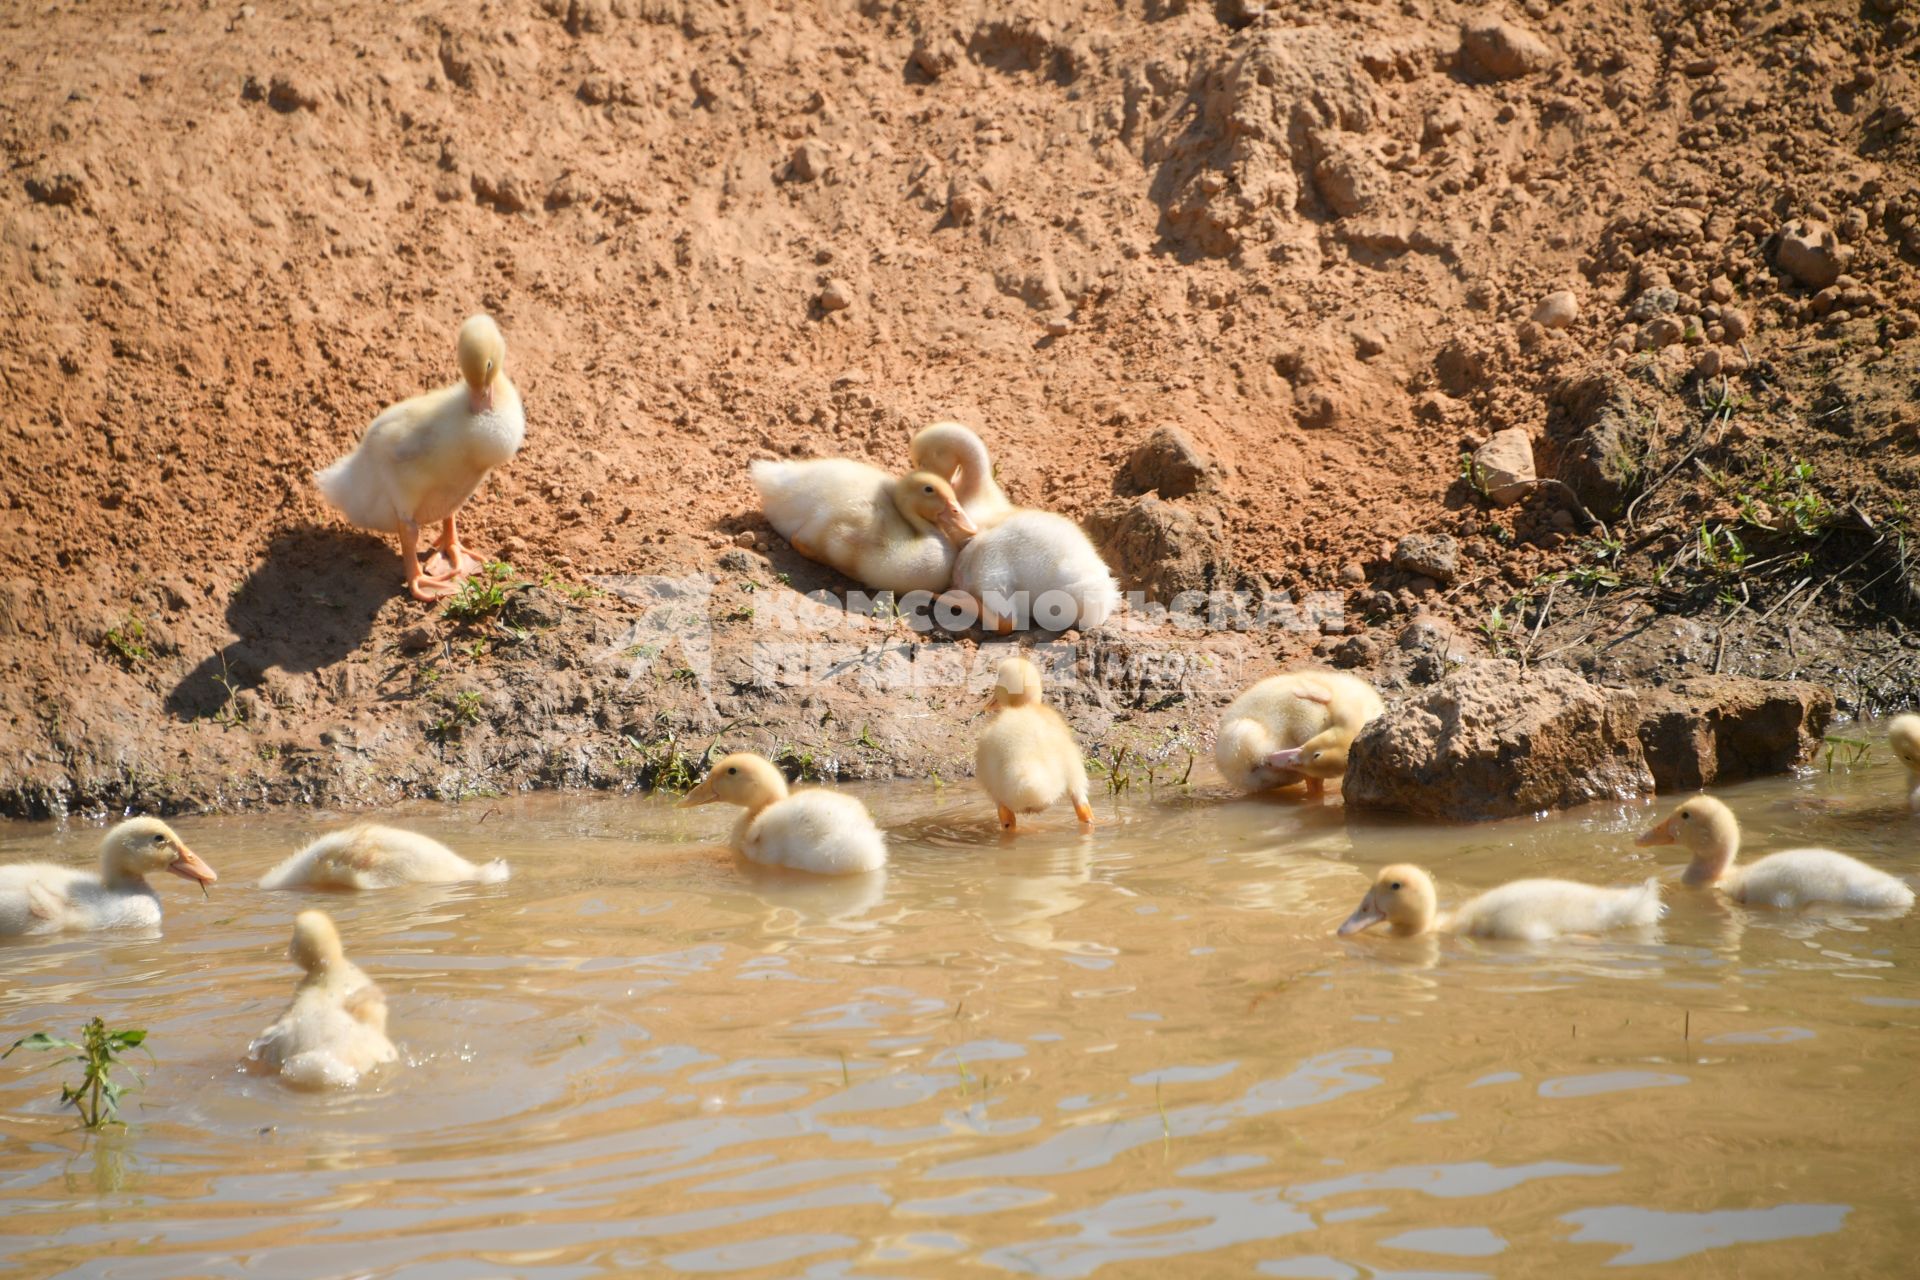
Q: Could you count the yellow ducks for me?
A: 12